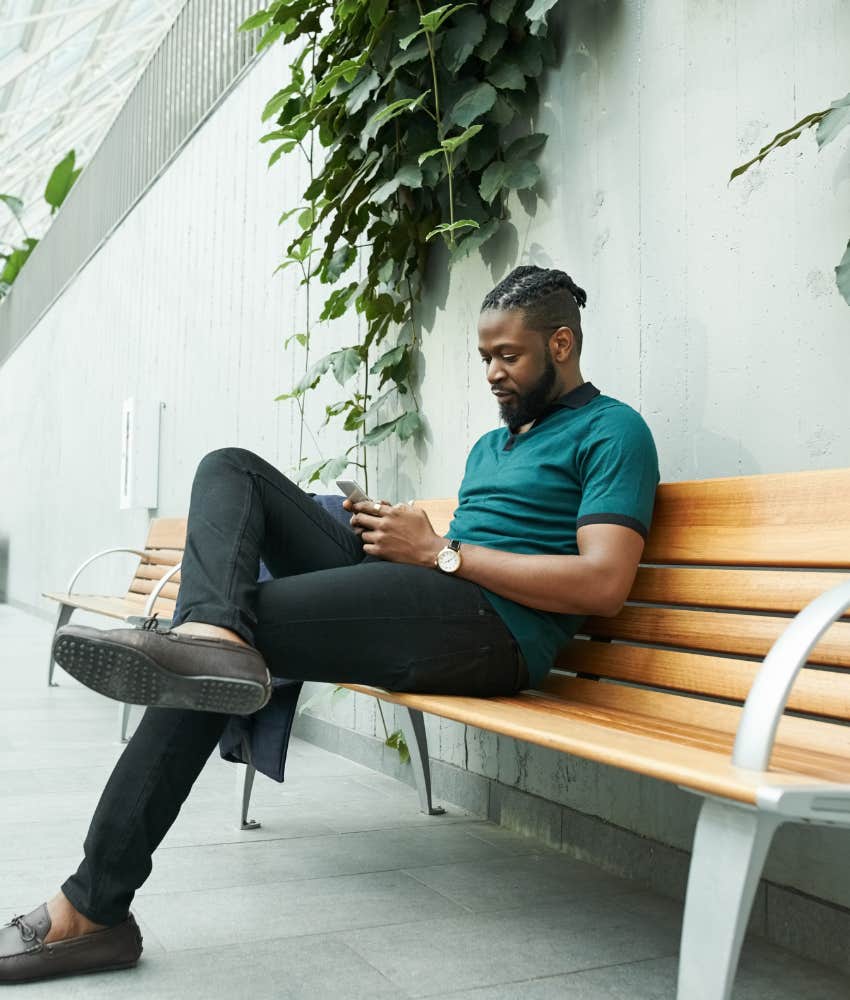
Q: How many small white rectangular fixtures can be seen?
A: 1